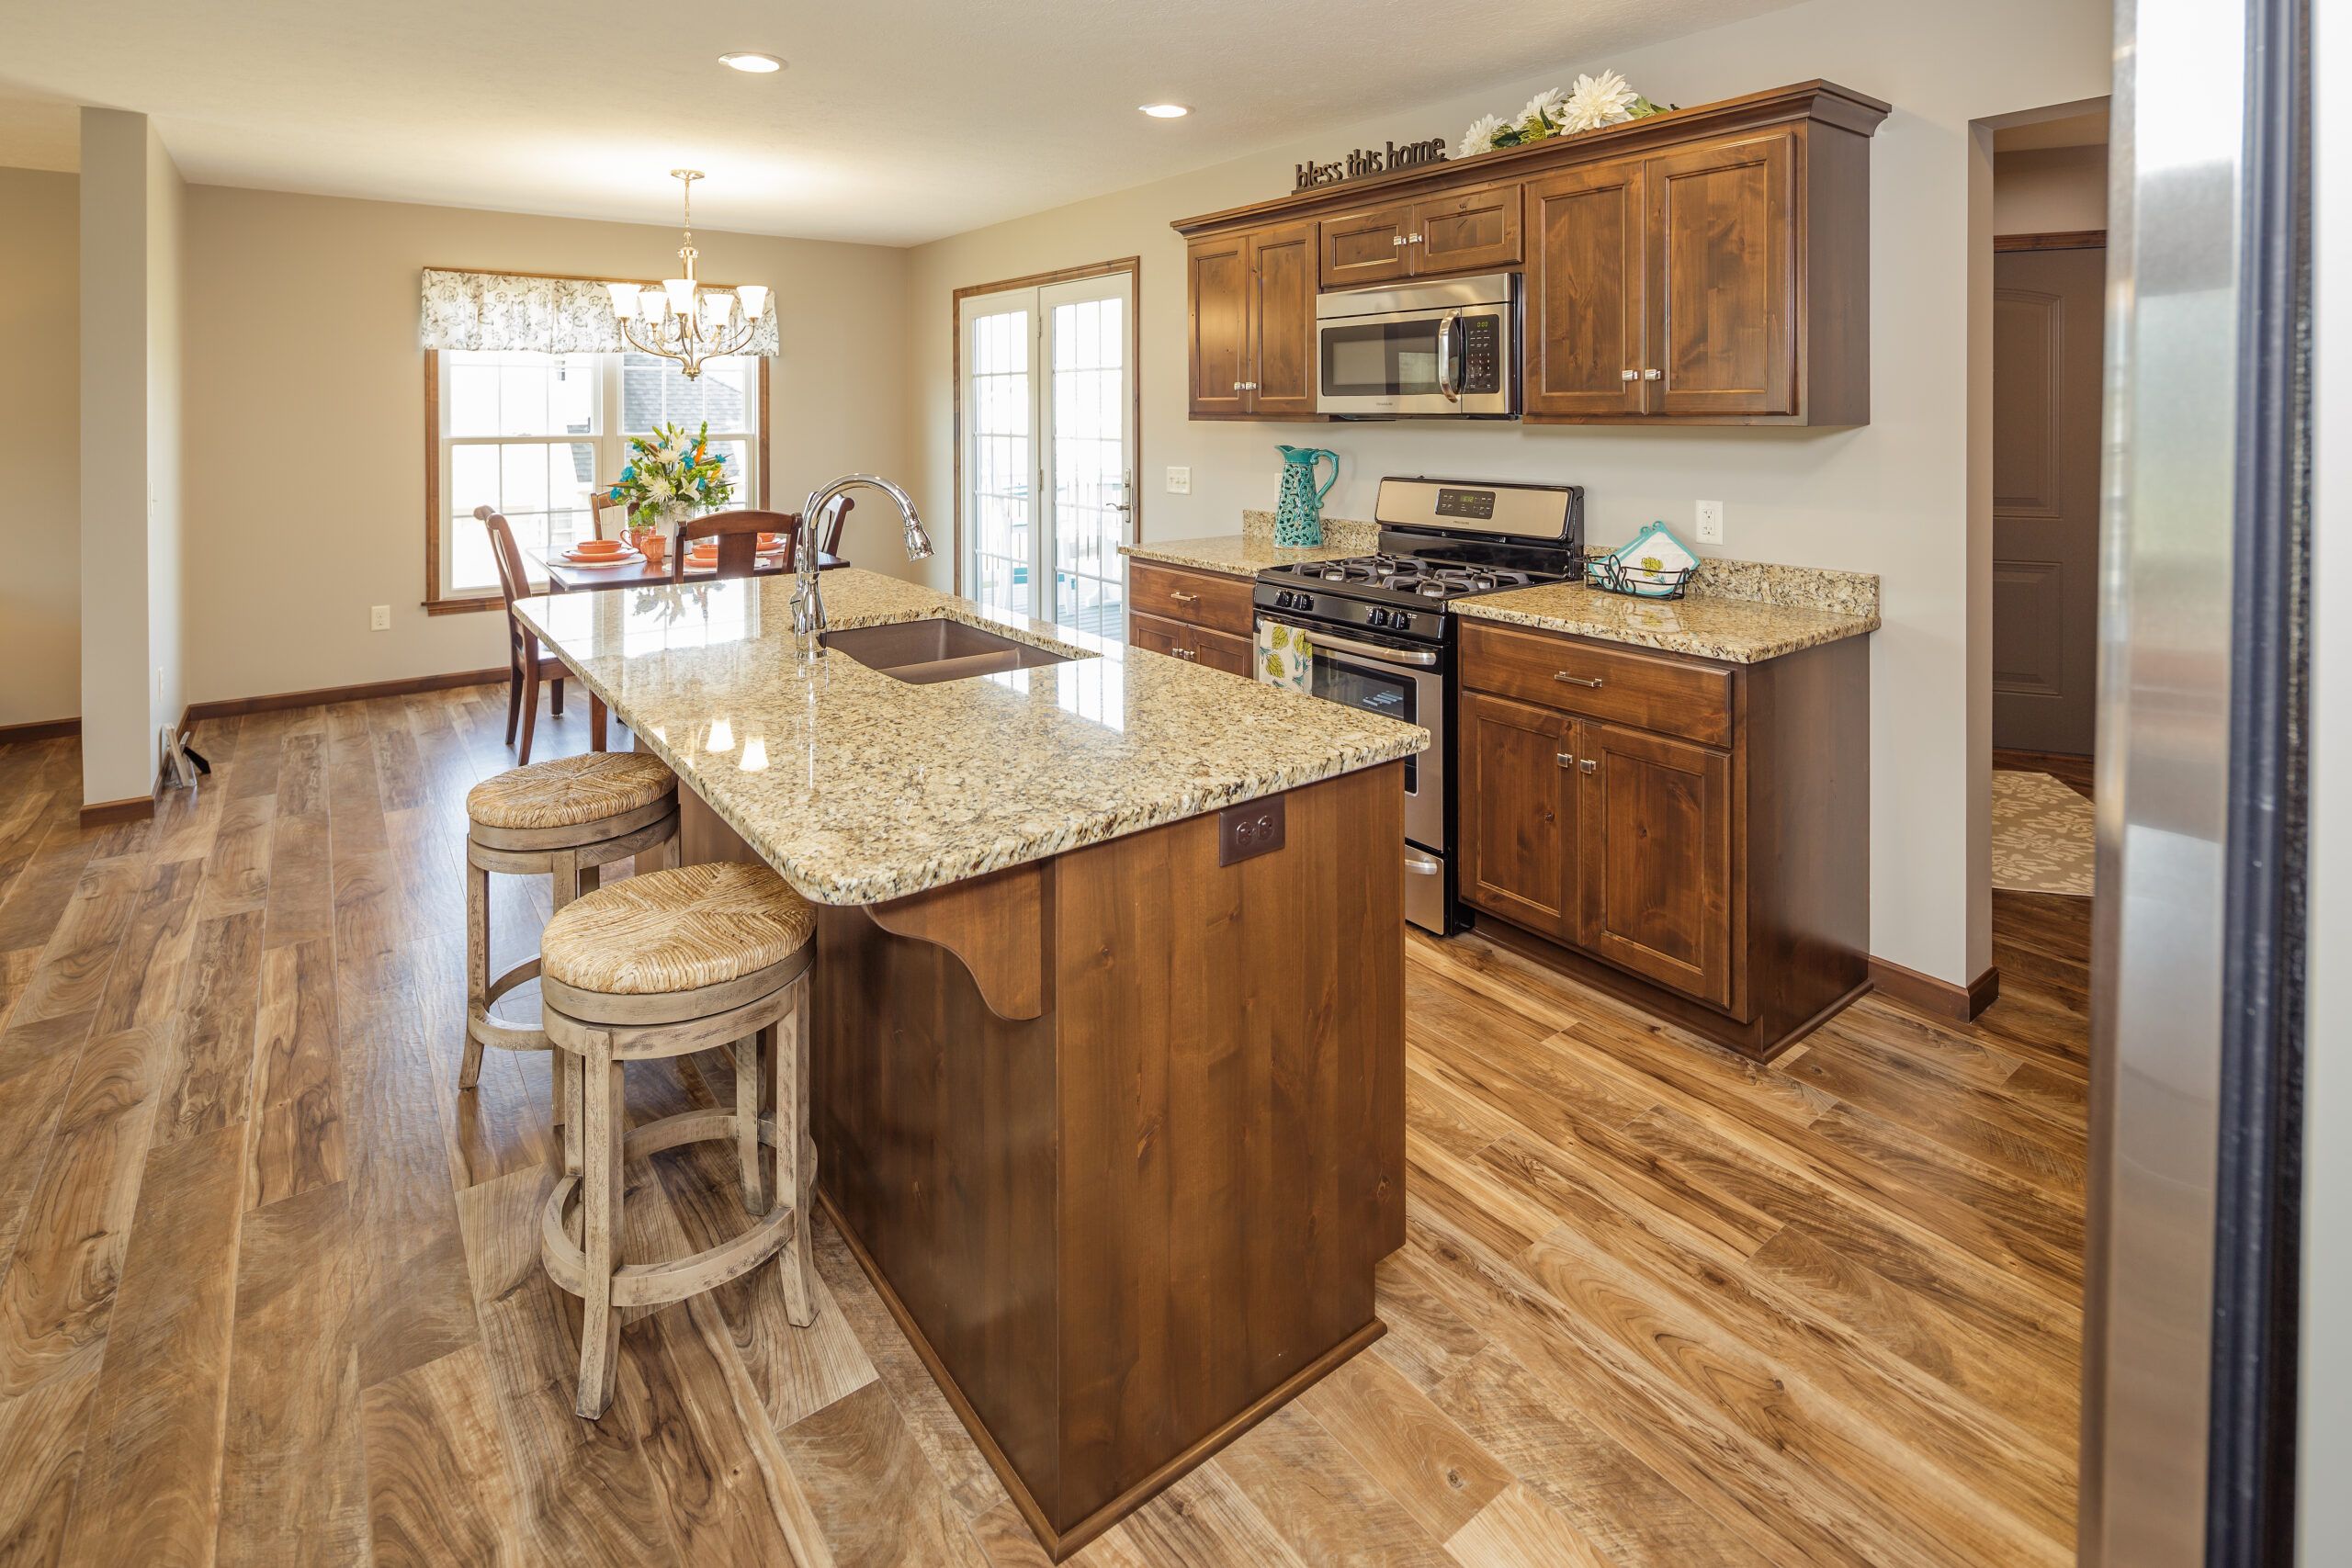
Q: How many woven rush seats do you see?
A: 2